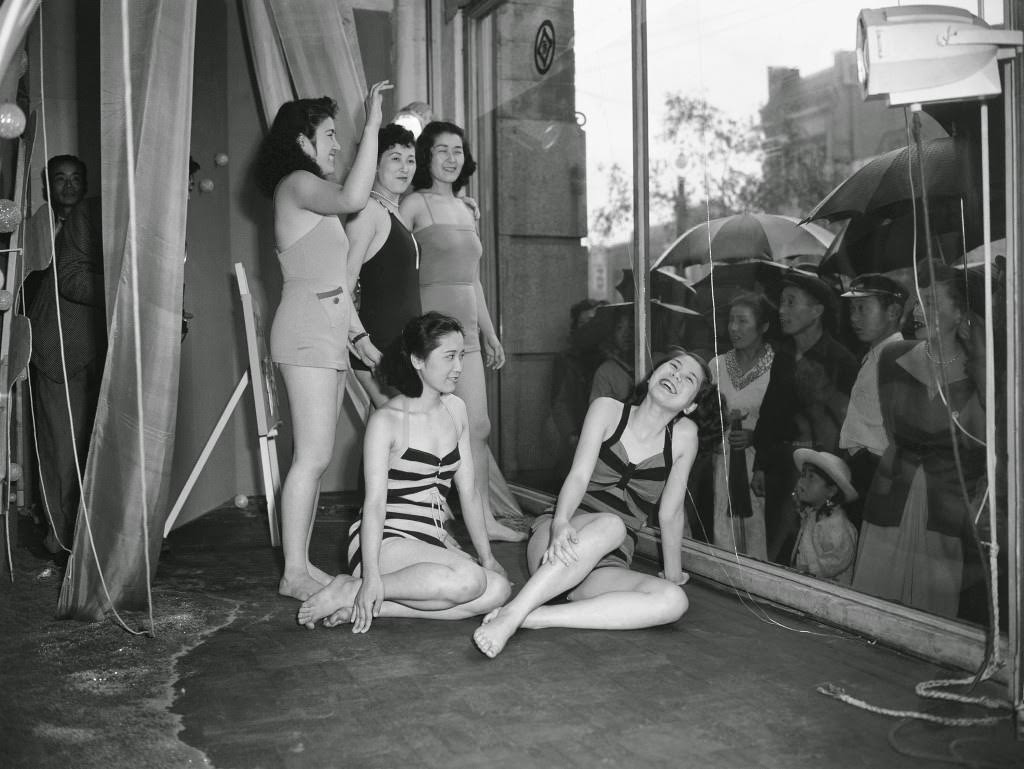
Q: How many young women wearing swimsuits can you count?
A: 5